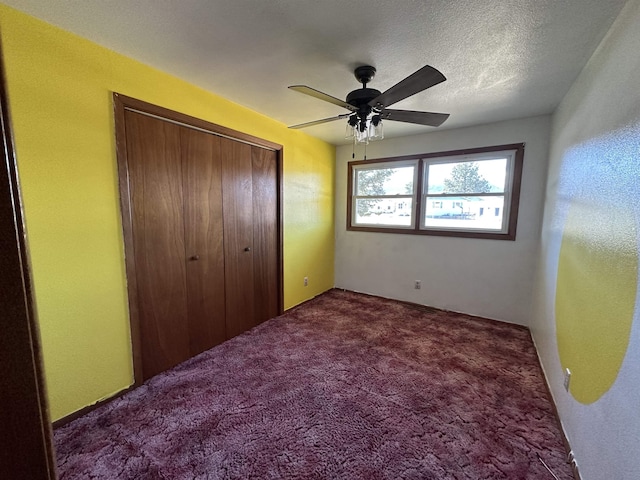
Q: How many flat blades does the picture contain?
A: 4